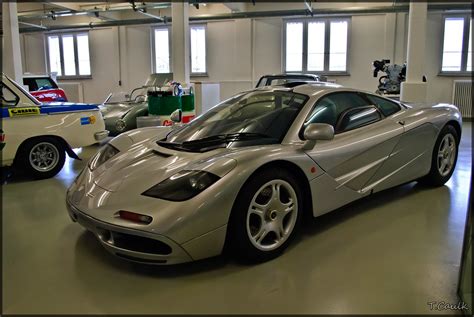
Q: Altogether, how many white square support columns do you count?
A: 3